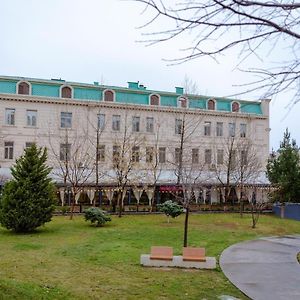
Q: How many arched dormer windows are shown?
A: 7